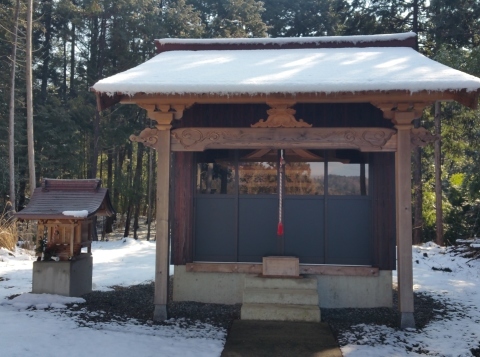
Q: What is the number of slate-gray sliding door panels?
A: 4